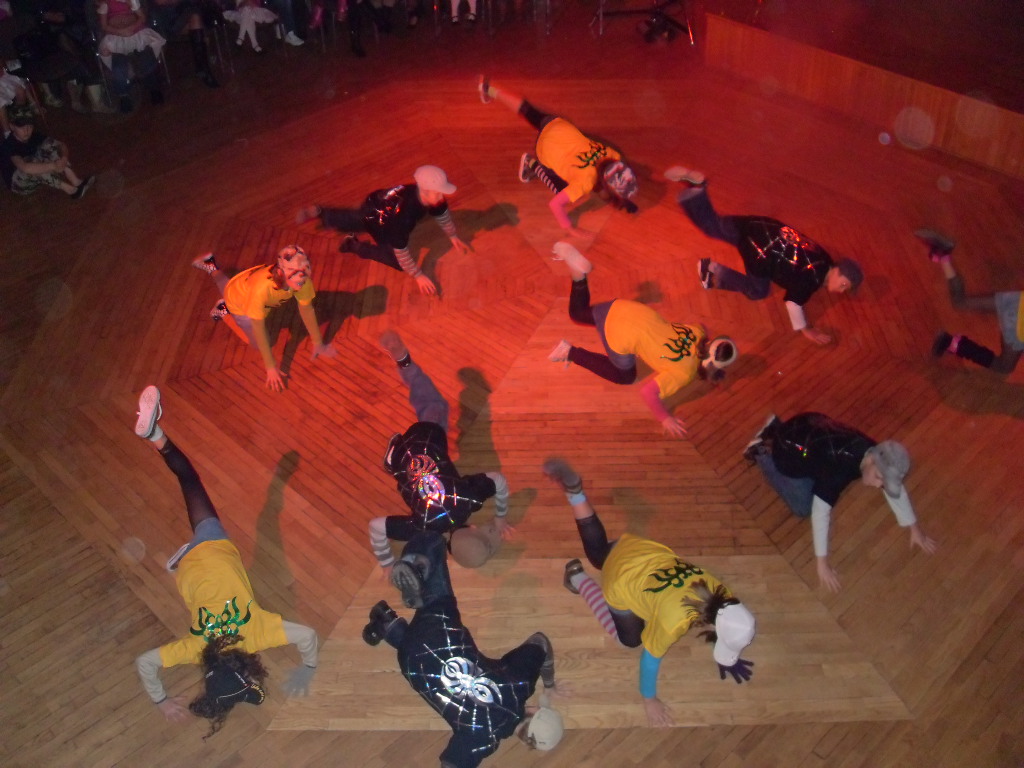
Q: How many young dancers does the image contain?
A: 11